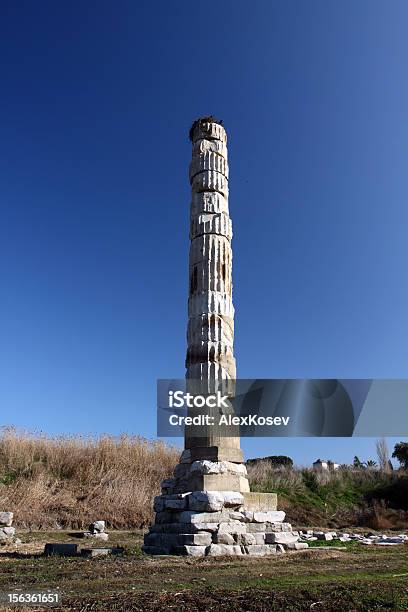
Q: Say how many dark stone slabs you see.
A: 2